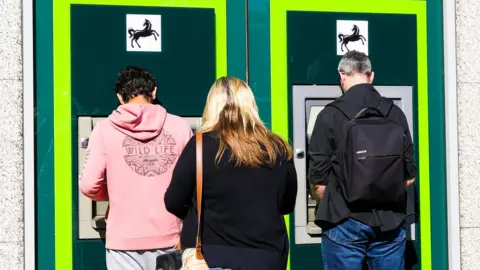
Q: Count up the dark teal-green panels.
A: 2